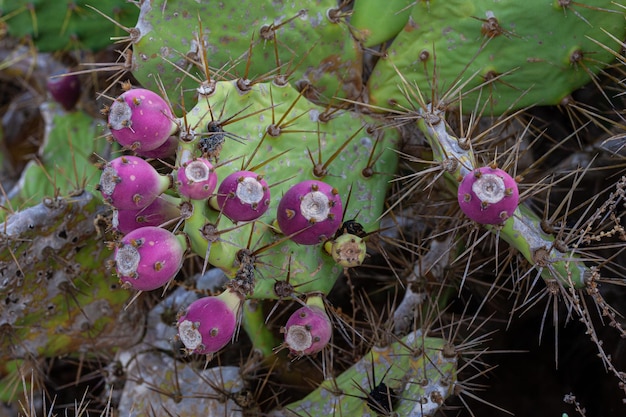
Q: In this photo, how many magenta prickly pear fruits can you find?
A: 12